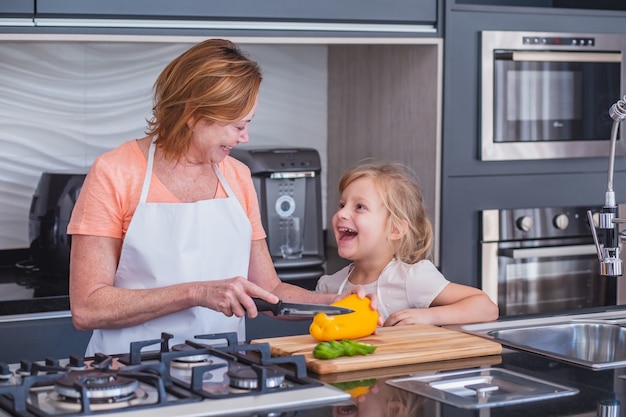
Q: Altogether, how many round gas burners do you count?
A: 3